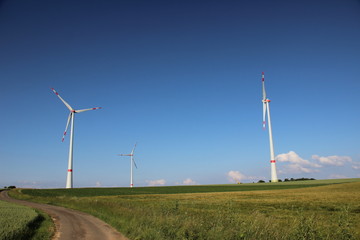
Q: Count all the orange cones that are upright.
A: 0